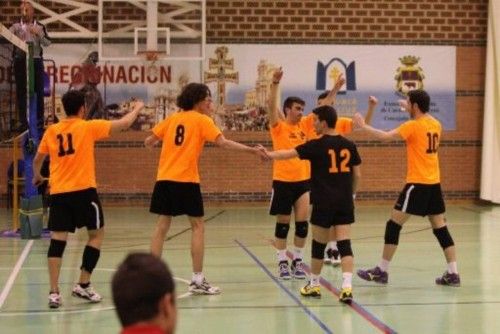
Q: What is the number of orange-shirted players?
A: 5